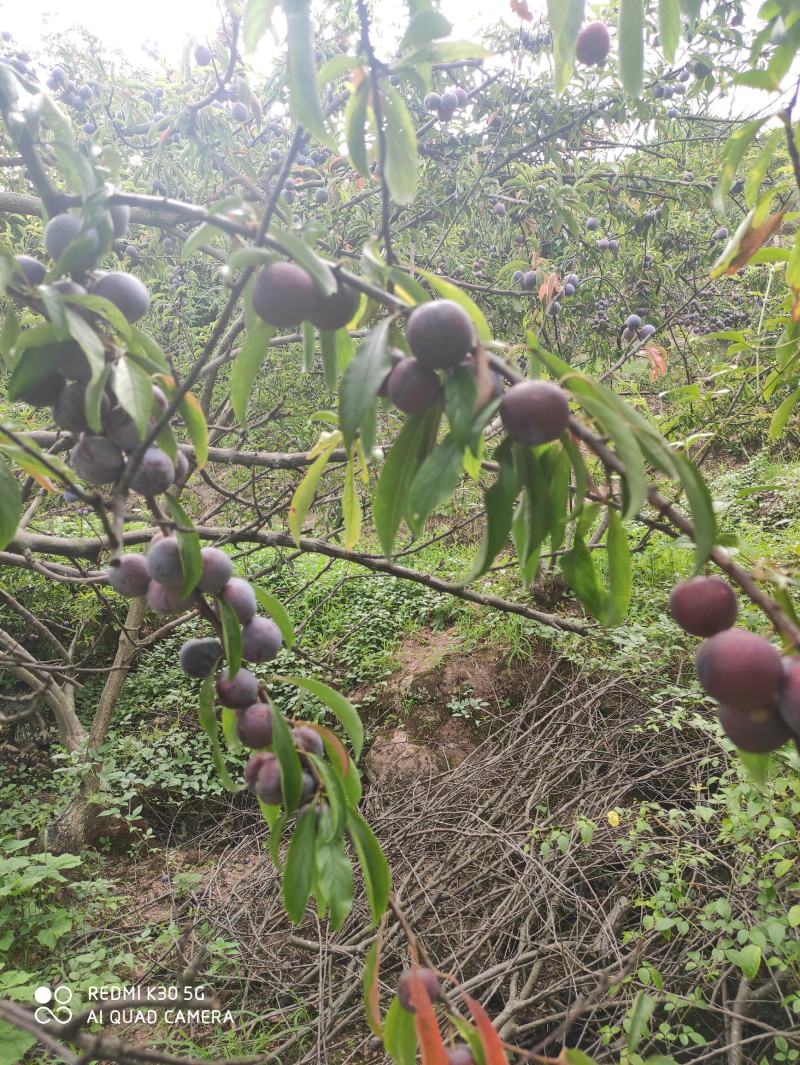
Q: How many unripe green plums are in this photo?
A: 0